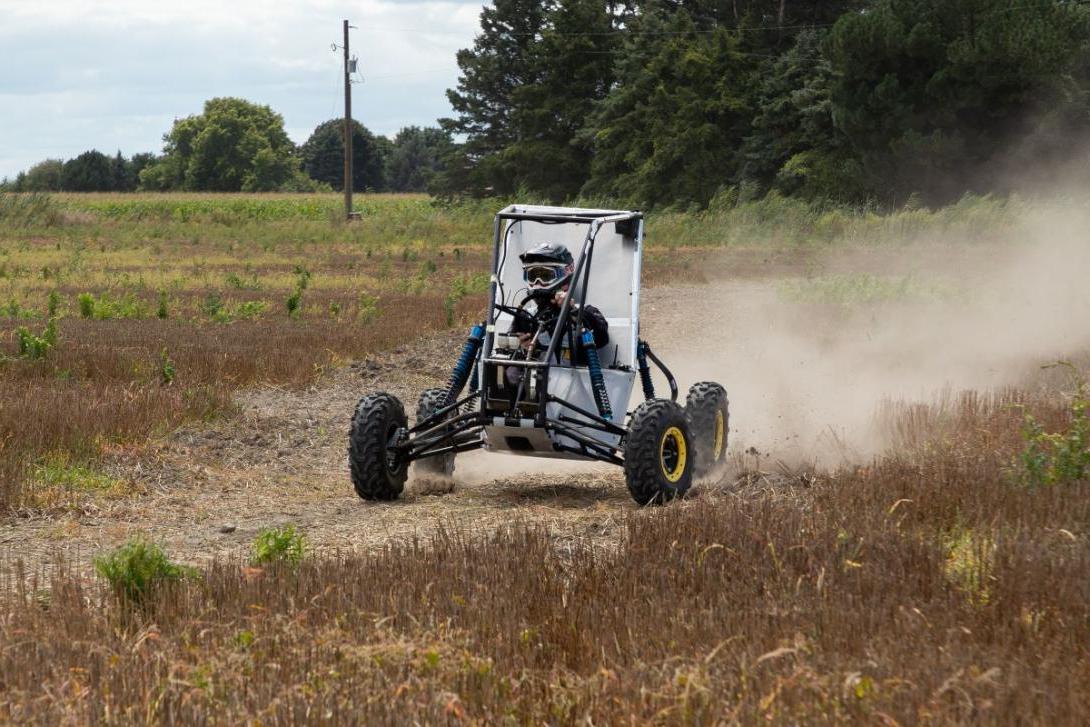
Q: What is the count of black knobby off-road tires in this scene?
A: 4